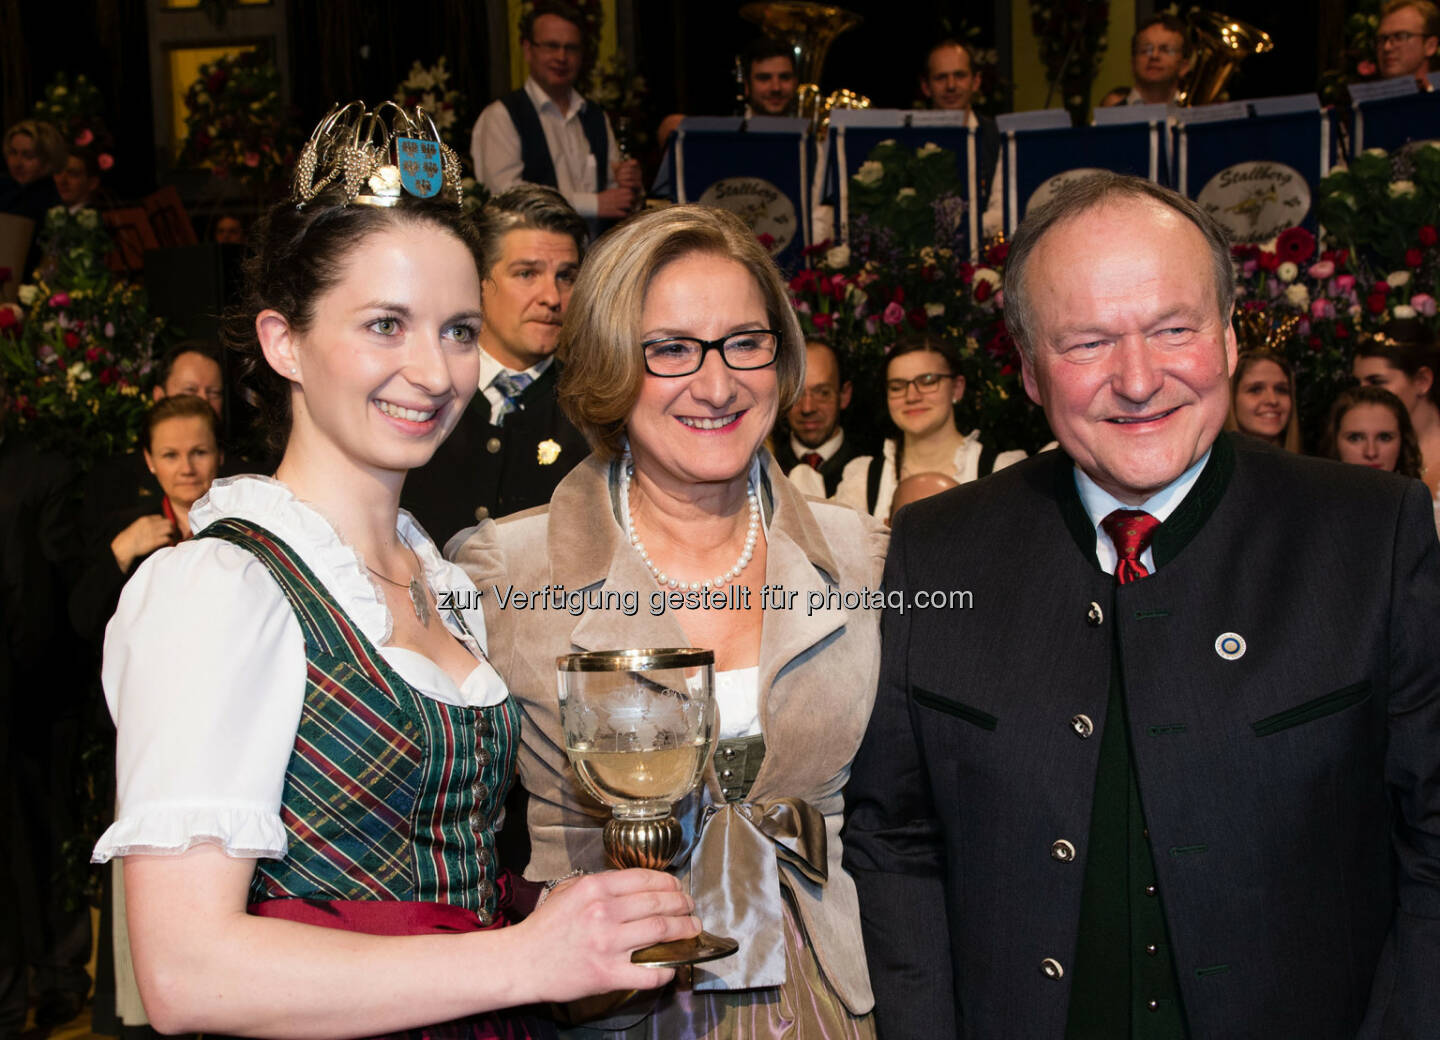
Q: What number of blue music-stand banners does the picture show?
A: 5